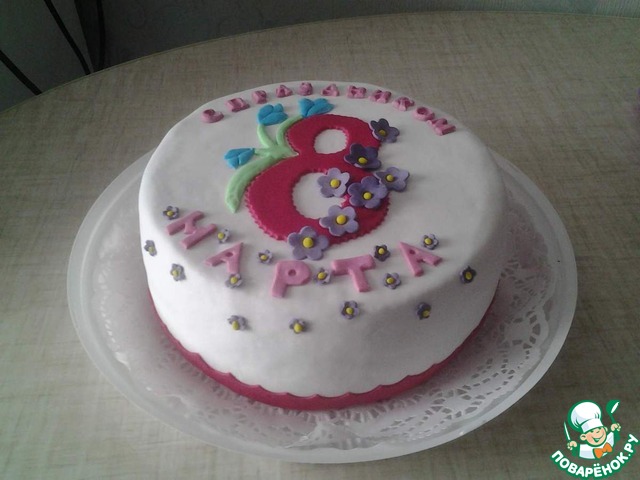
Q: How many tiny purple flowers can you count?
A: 15